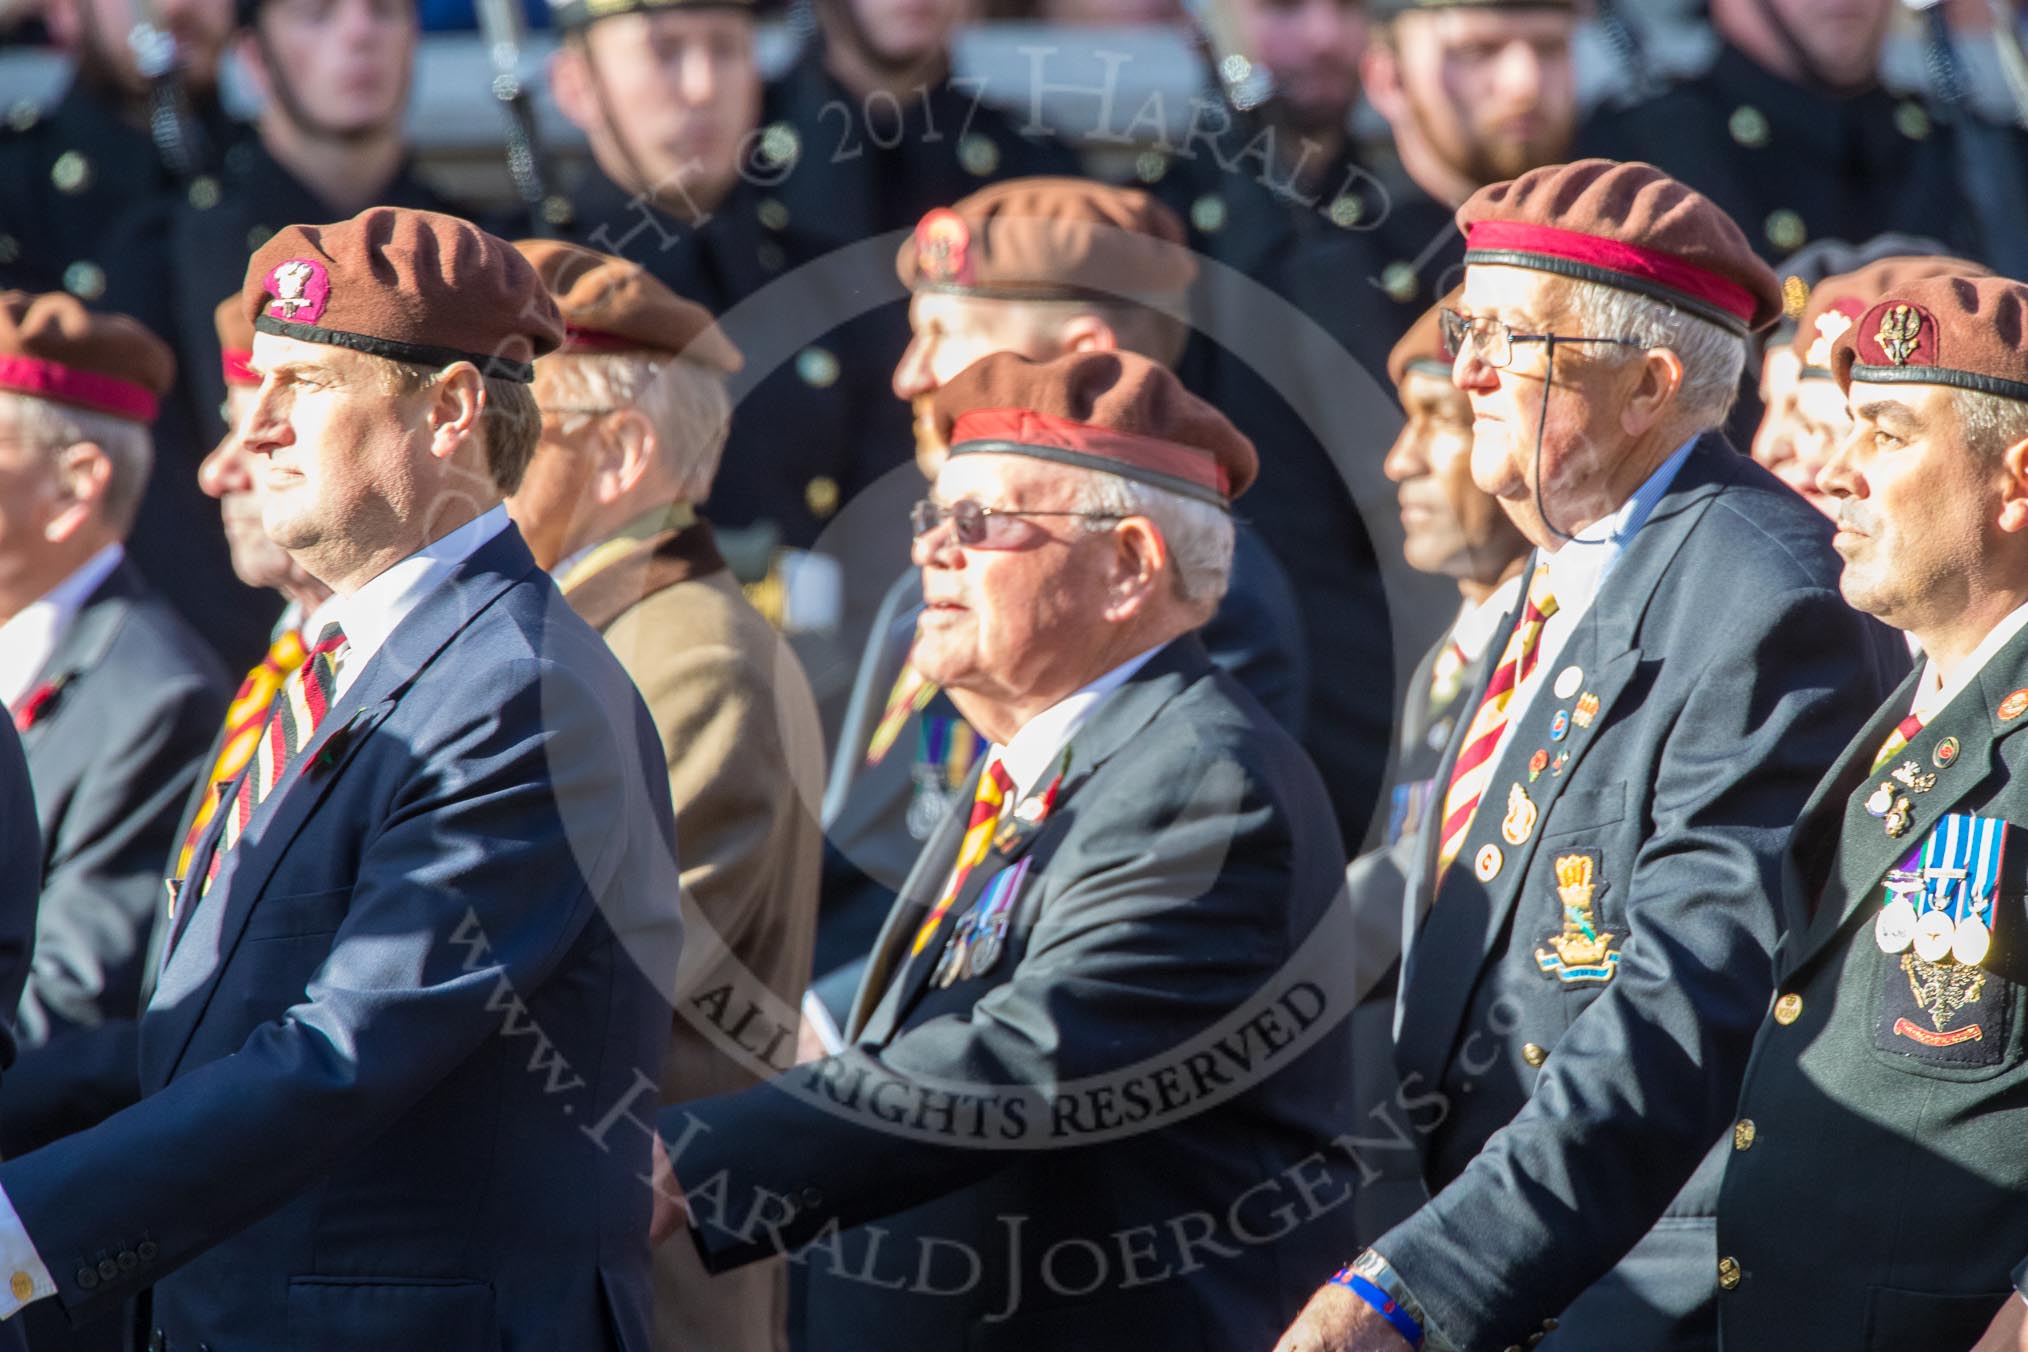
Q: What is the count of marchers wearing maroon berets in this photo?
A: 10